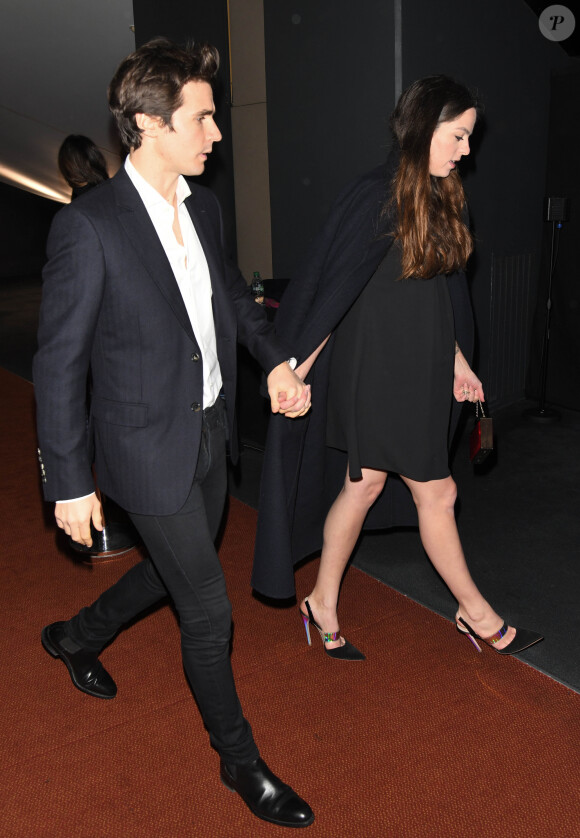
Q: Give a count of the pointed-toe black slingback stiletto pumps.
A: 2